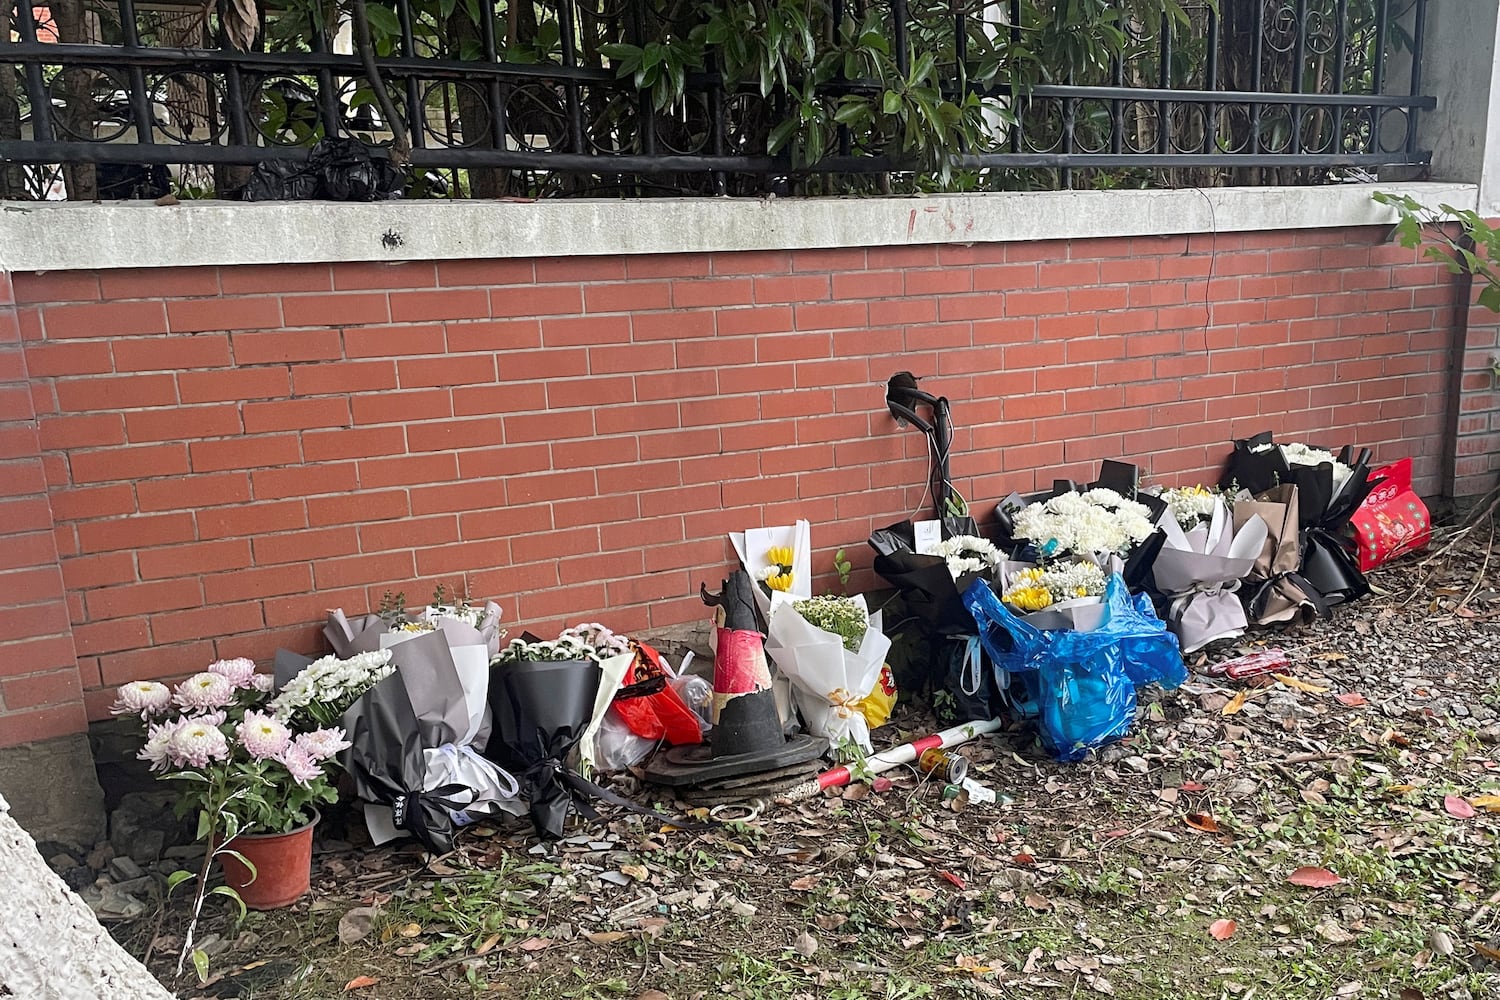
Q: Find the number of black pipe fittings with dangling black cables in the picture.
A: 1